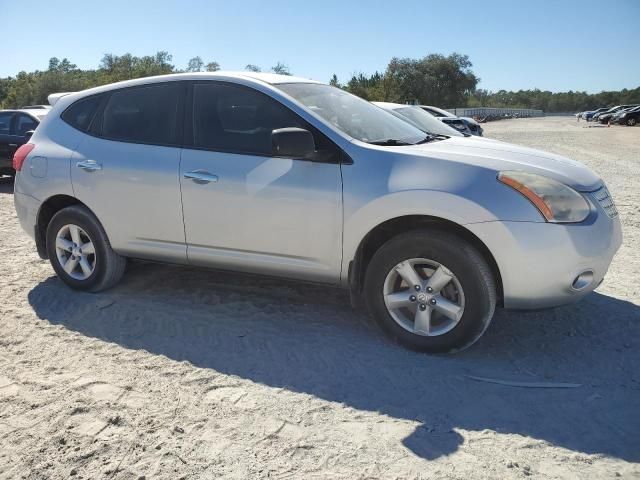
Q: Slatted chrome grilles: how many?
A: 1